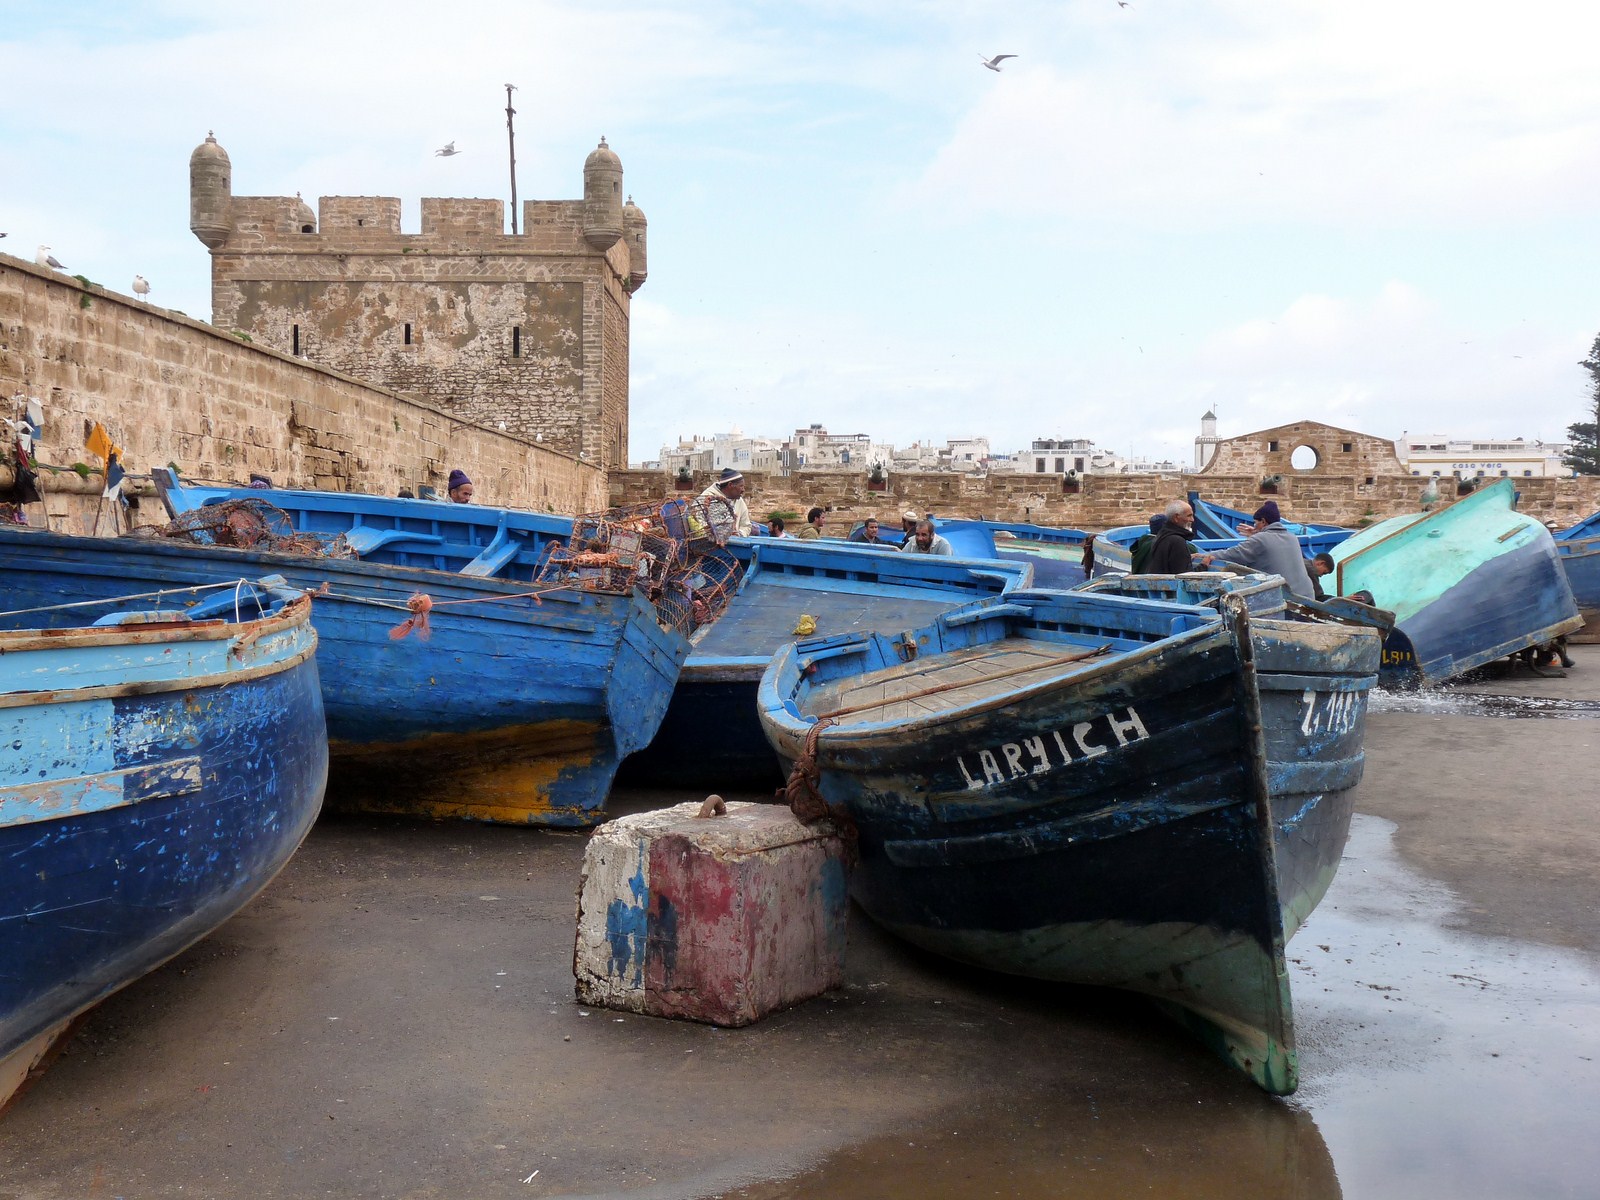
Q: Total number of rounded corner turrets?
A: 4